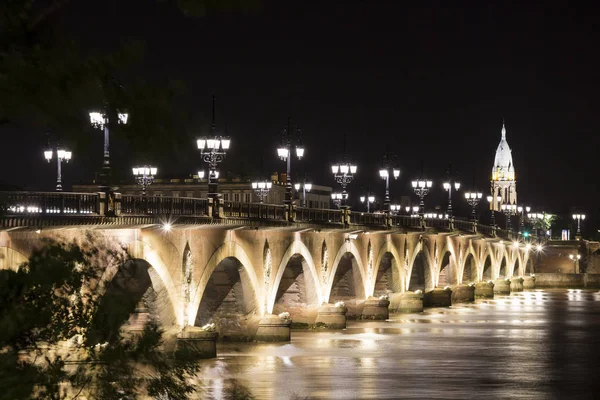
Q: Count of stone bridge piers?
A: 11